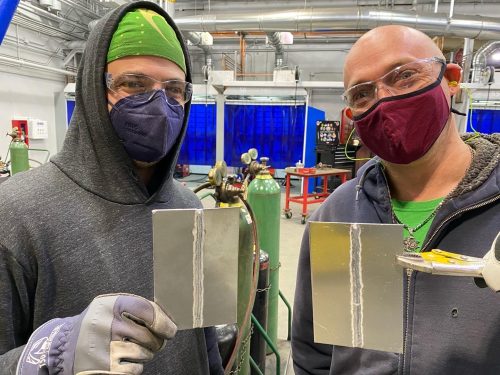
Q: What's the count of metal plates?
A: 2